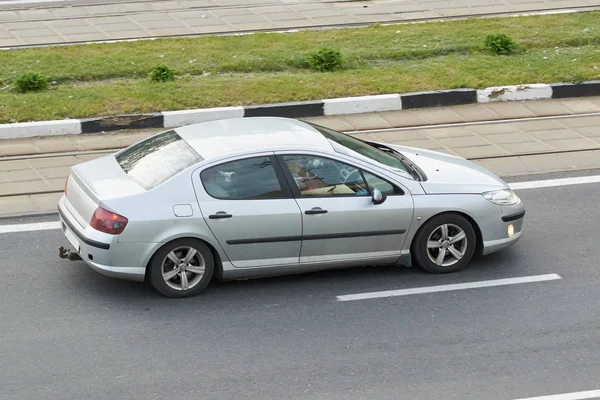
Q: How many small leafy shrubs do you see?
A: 4